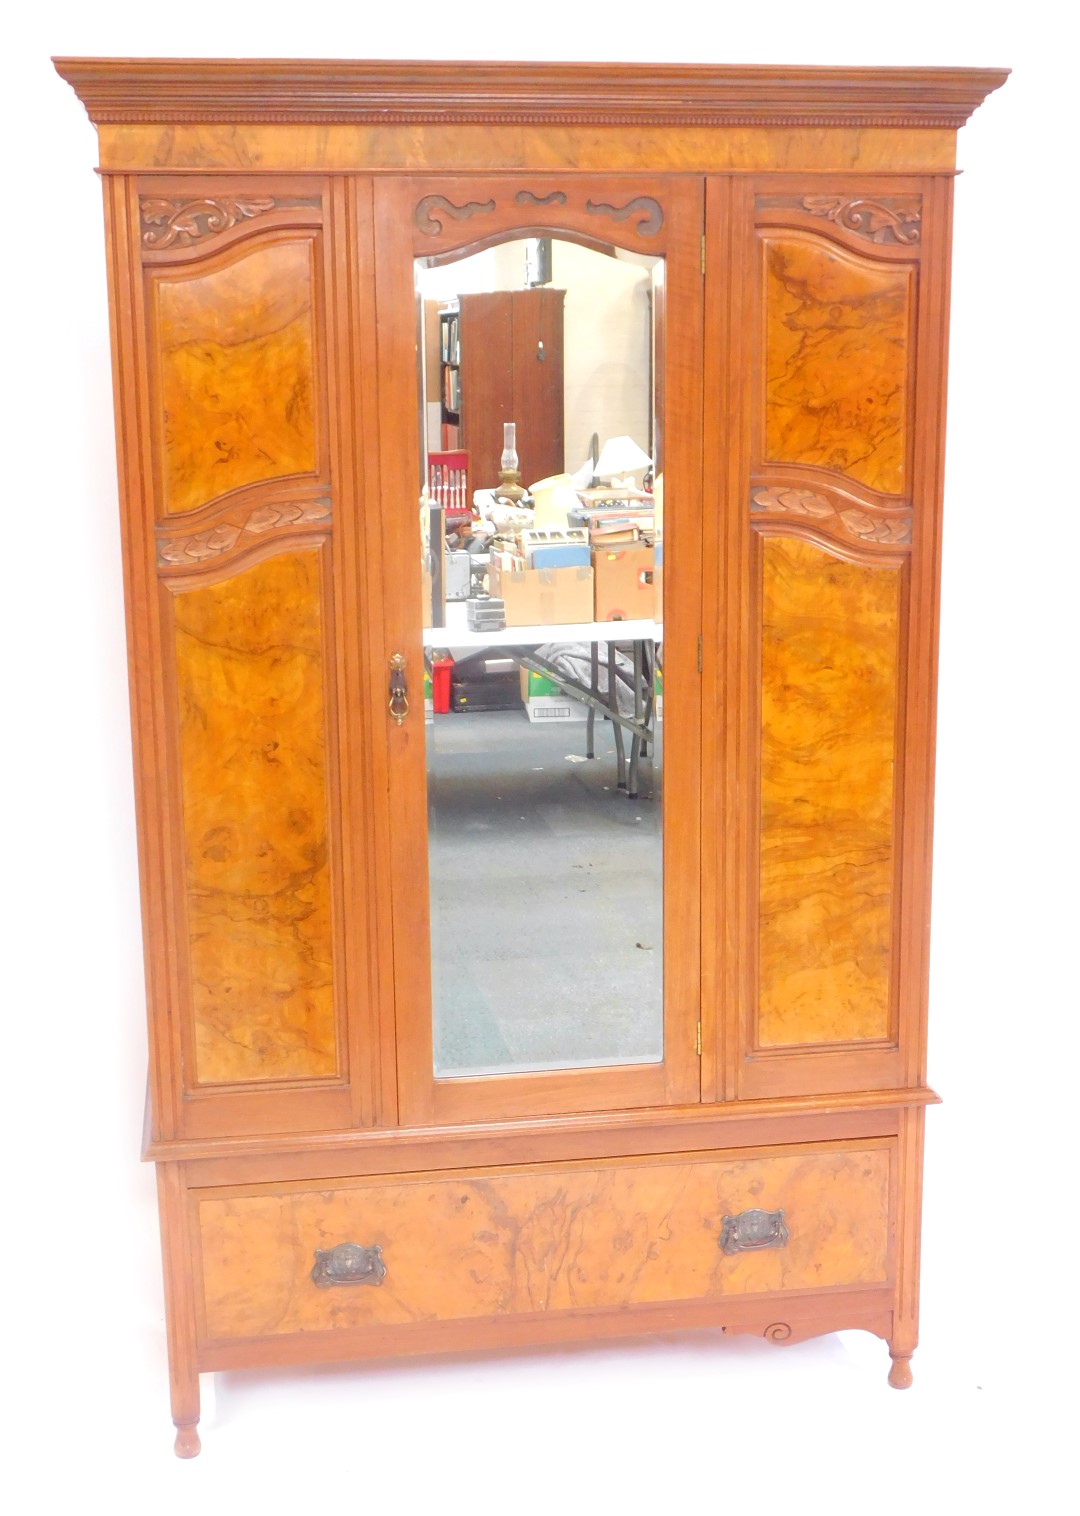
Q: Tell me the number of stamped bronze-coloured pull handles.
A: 2